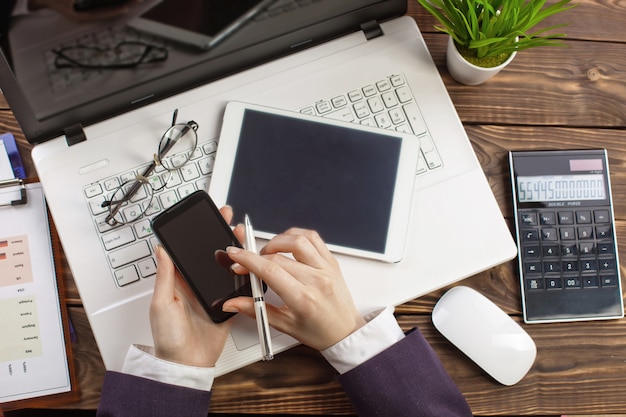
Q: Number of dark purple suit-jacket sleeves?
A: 2